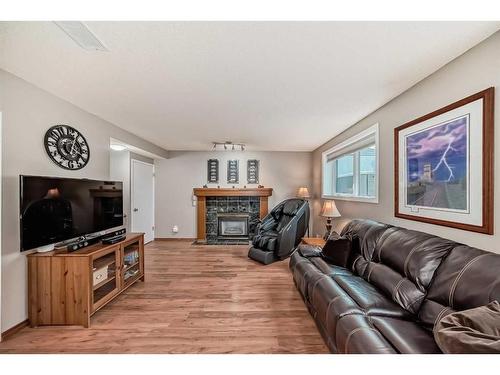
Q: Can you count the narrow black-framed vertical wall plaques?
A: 3